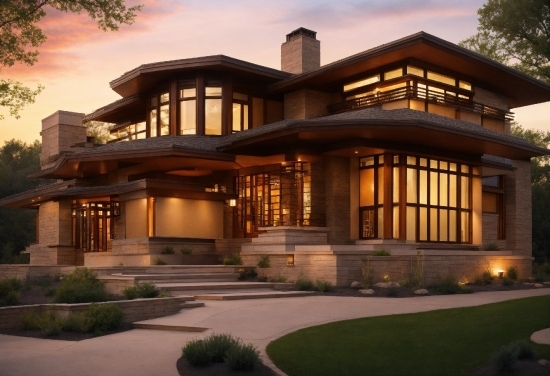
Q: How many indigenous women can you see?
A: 0